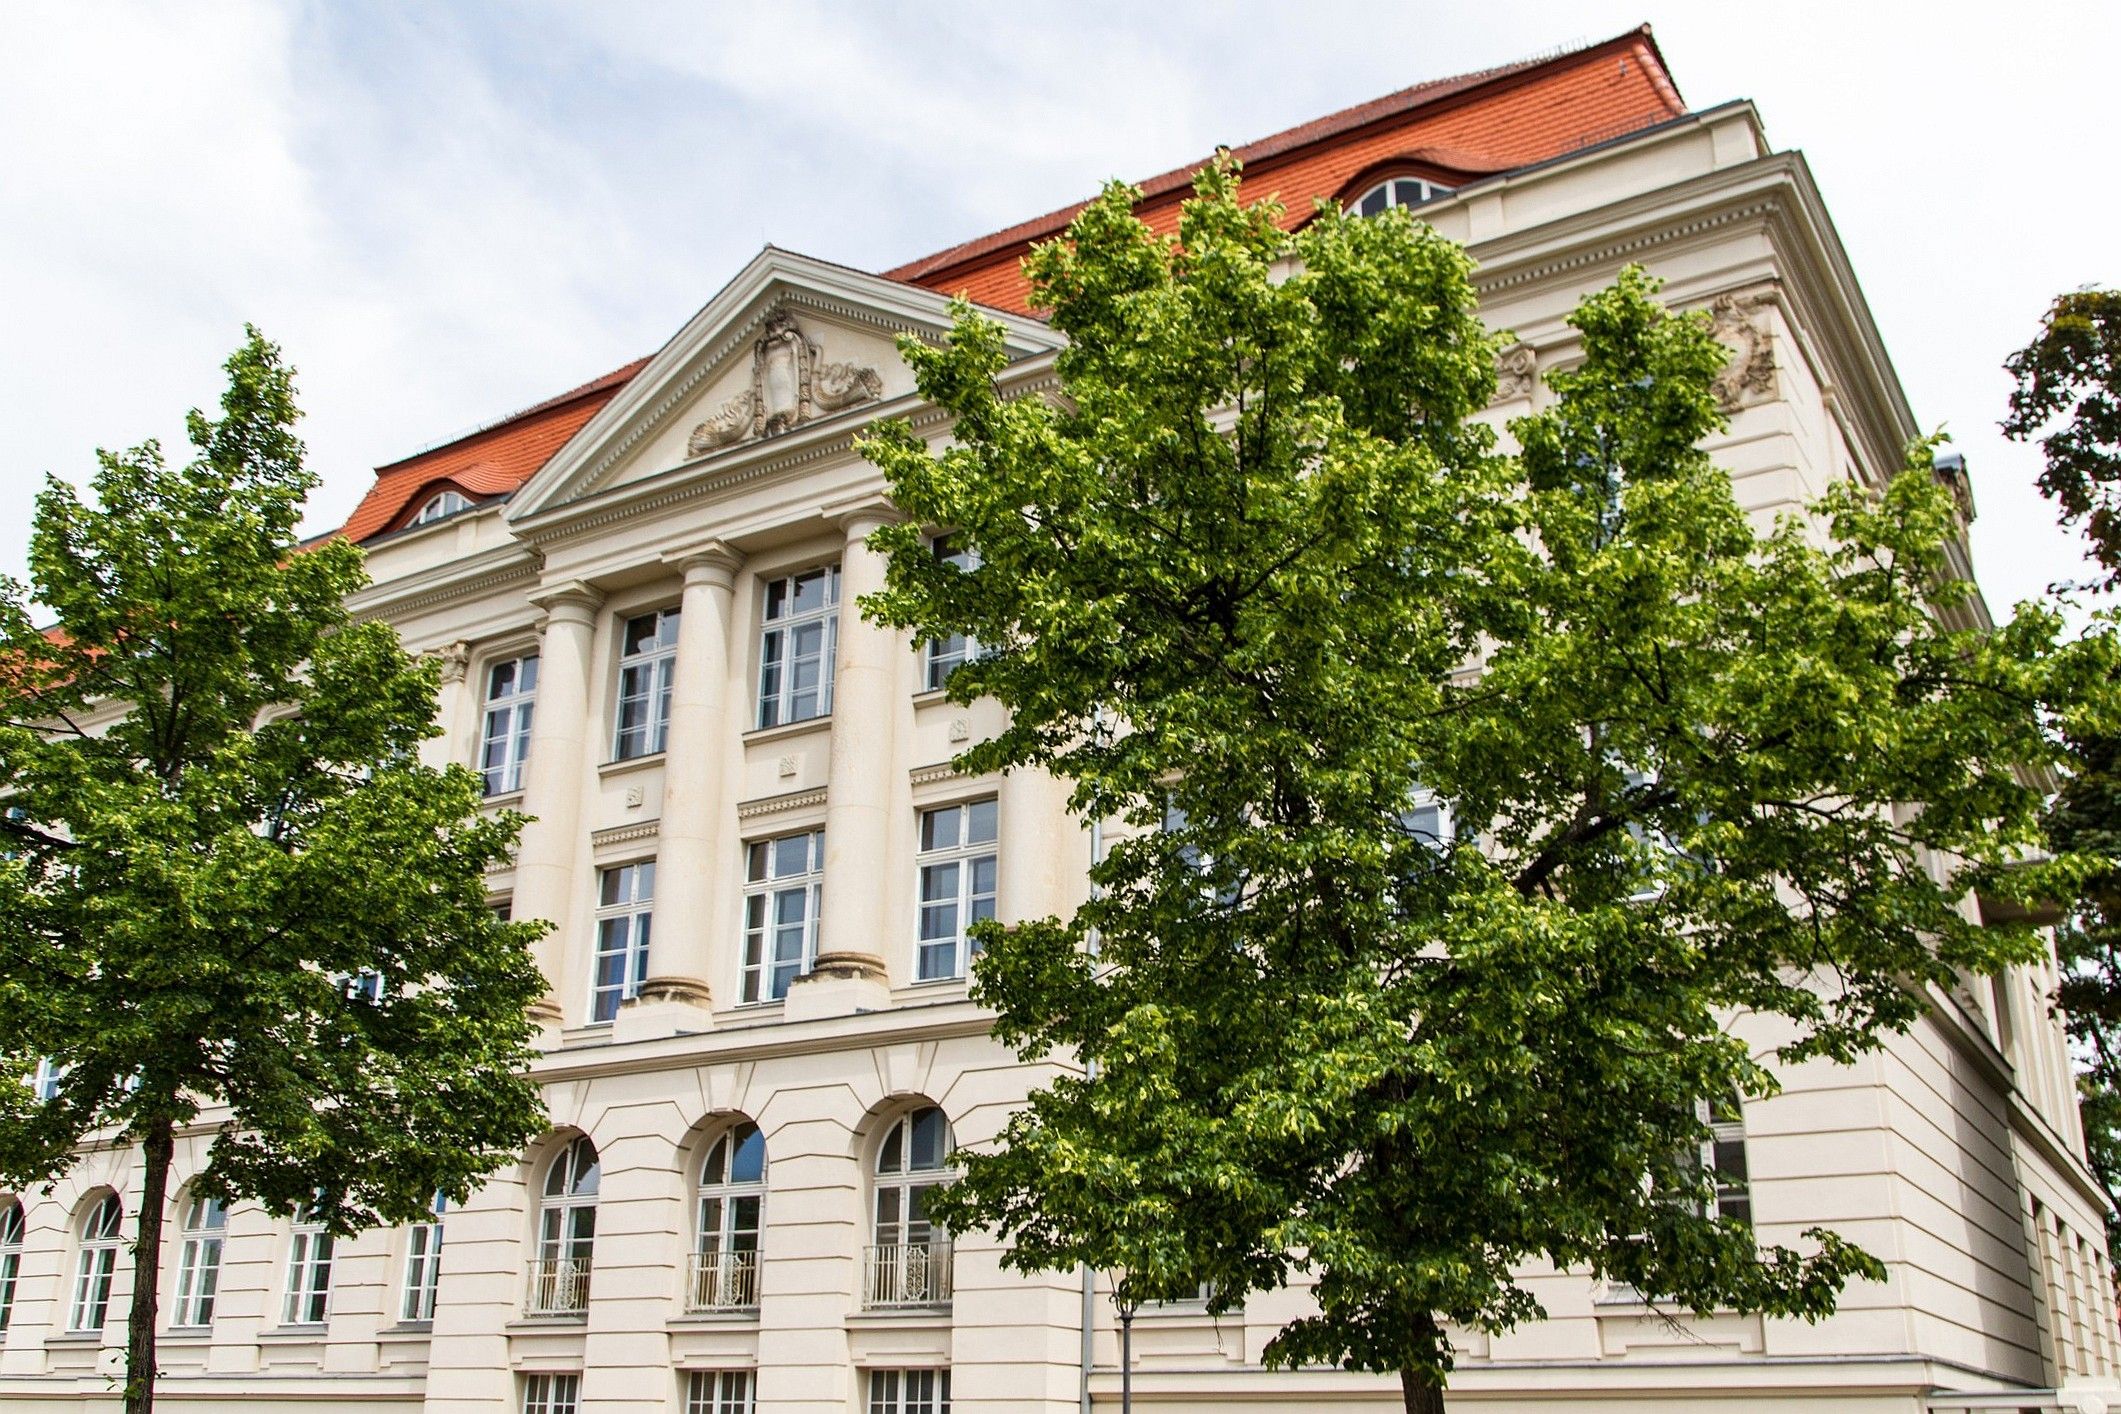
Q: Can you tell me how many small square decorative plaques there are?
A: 3